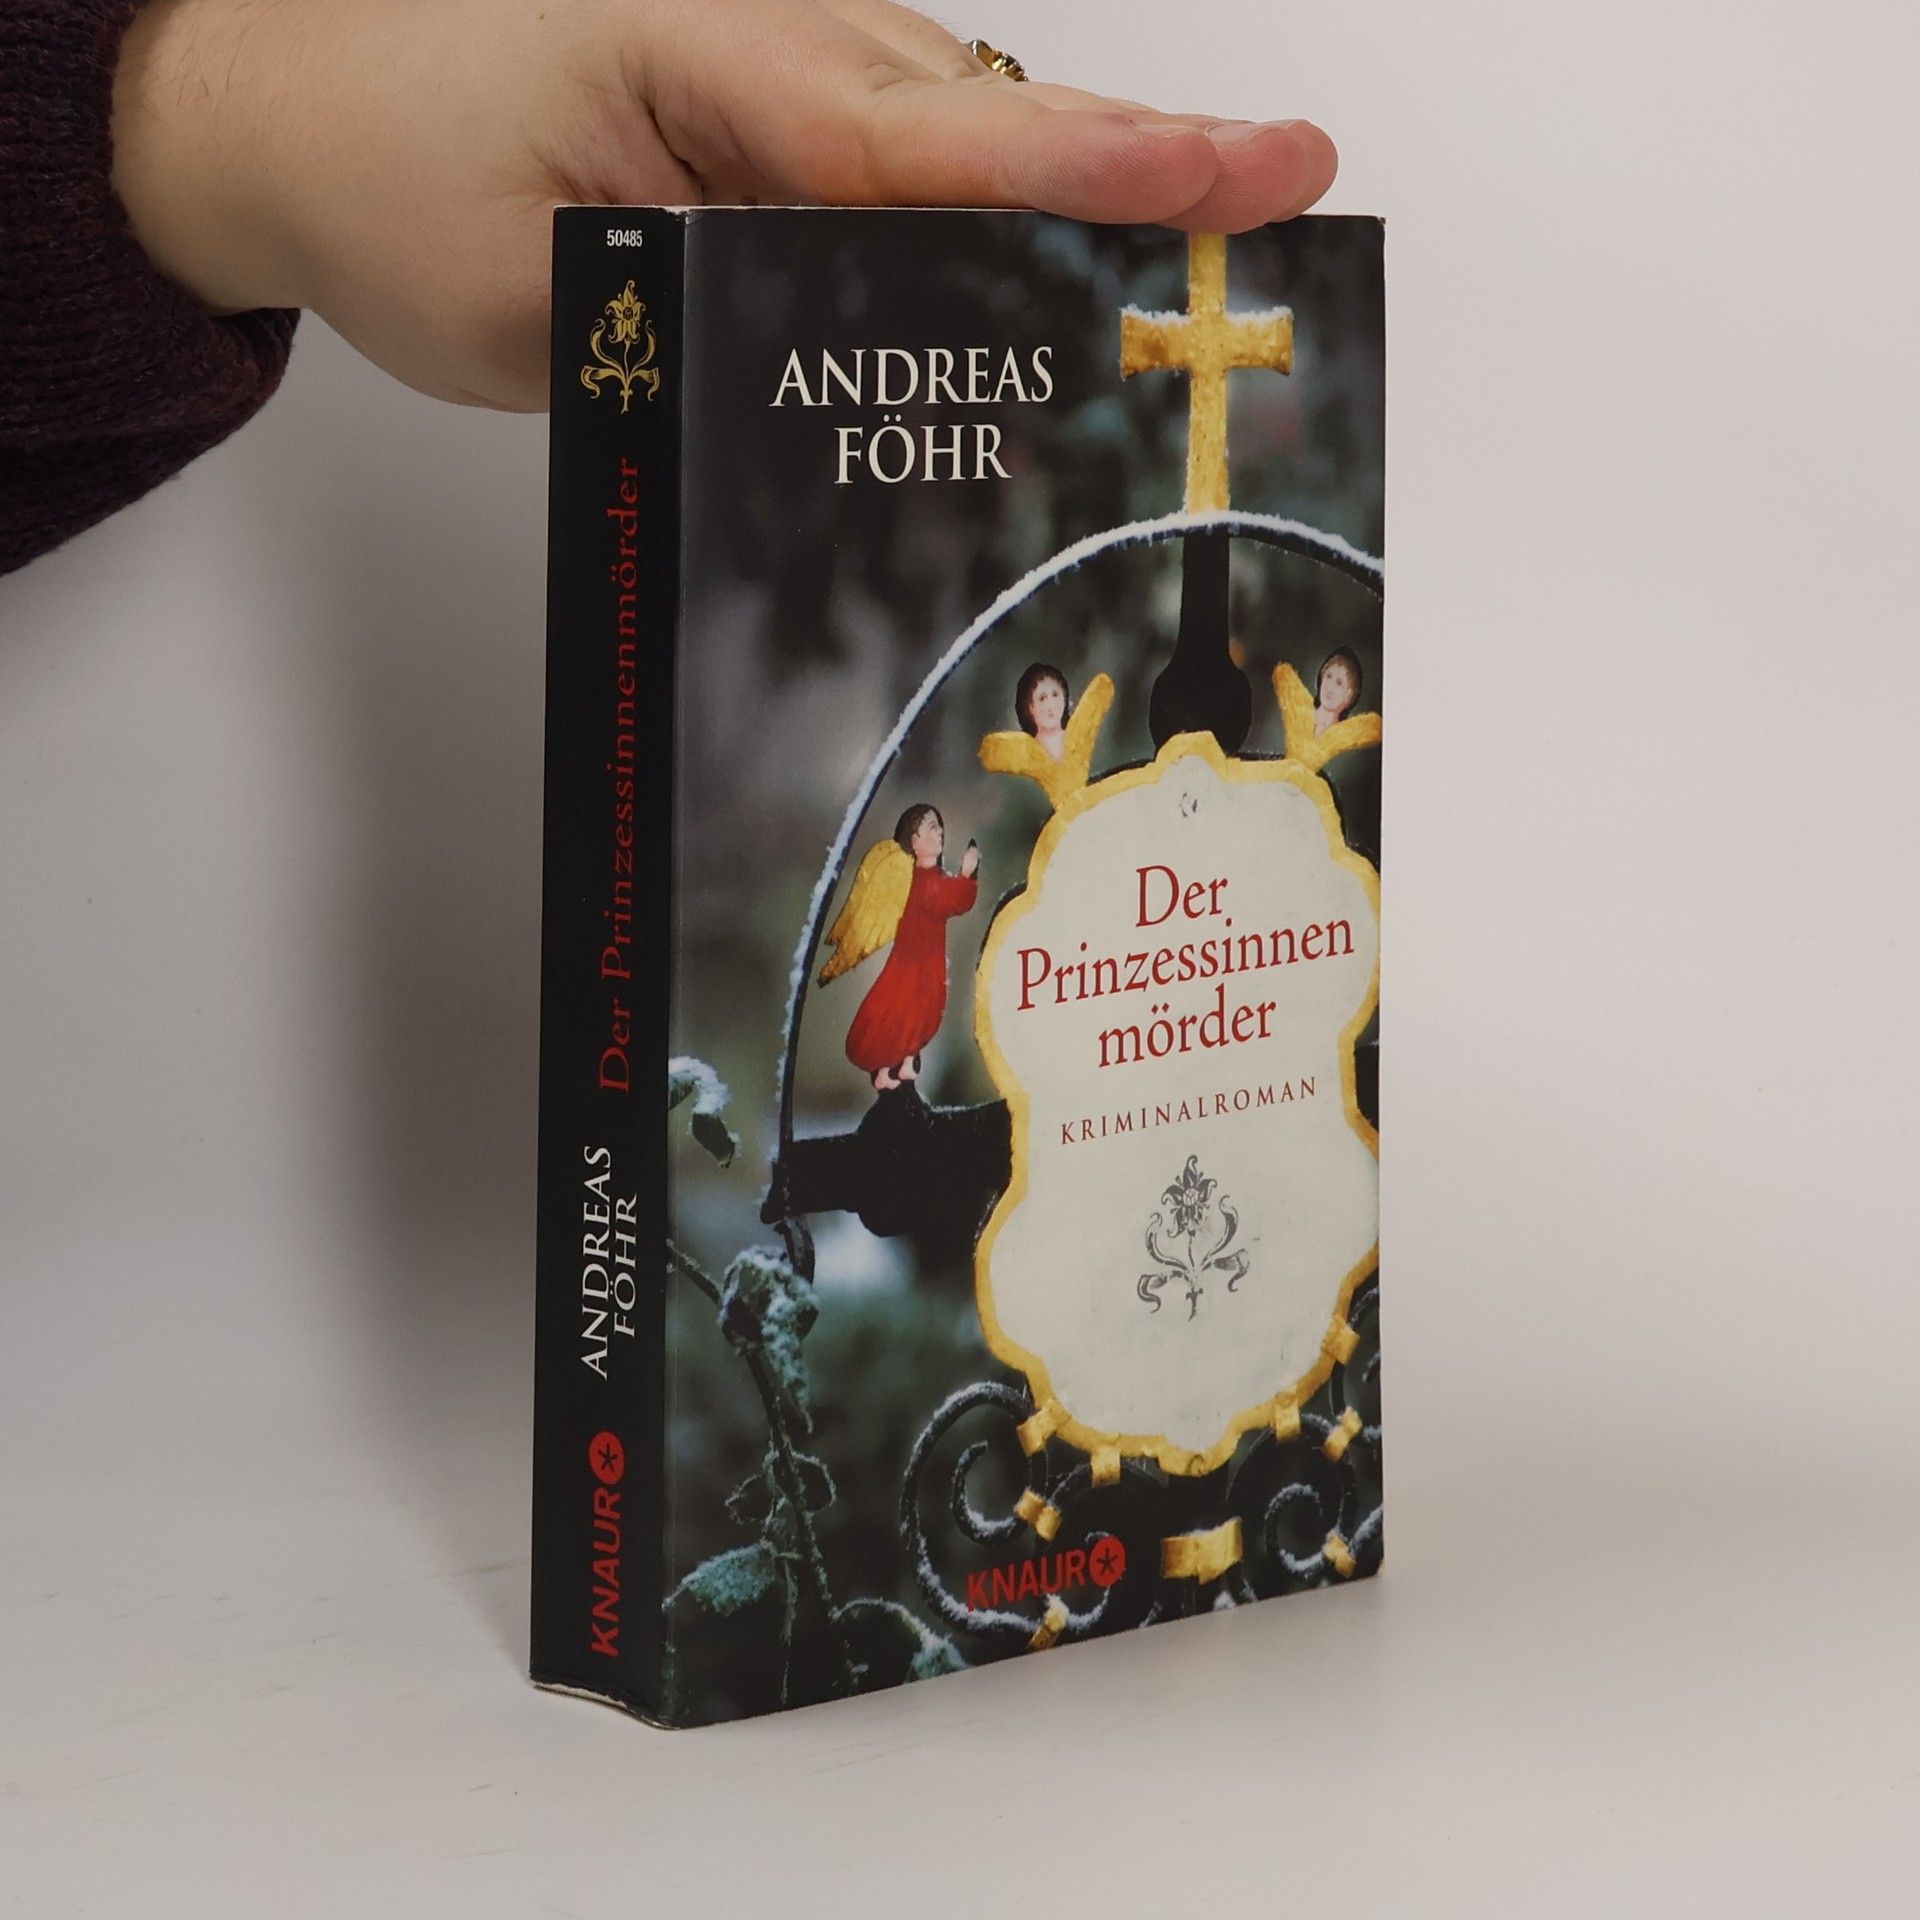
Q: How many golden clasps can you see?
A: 9